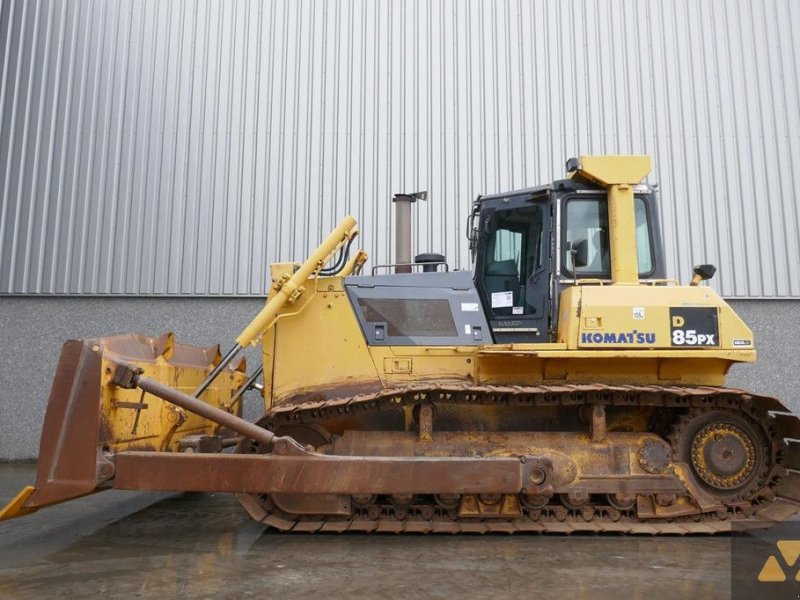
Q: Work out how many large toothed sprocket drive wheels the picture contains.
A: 1